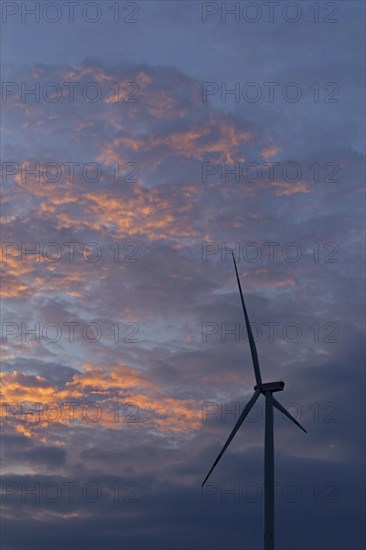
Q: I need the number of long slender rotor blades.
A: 3